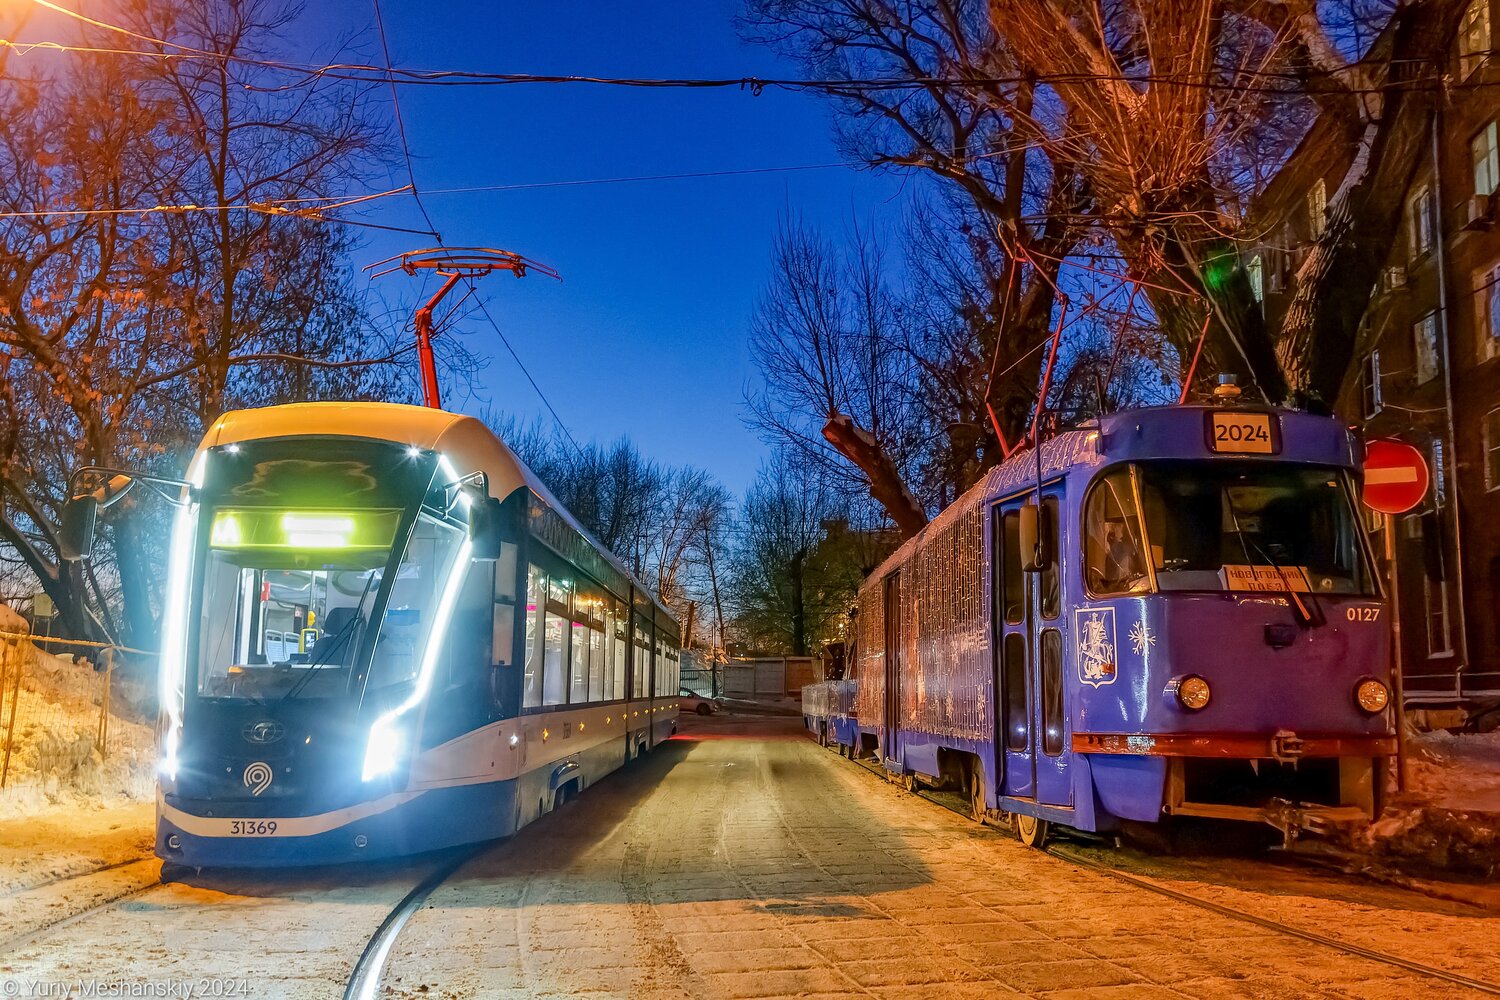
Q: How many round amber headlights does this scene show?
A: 2